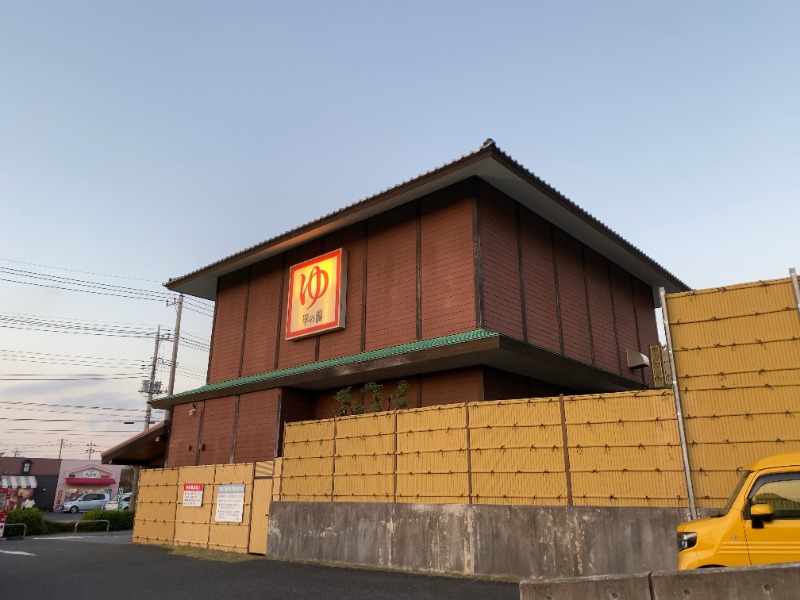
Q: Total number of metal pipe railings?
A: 2